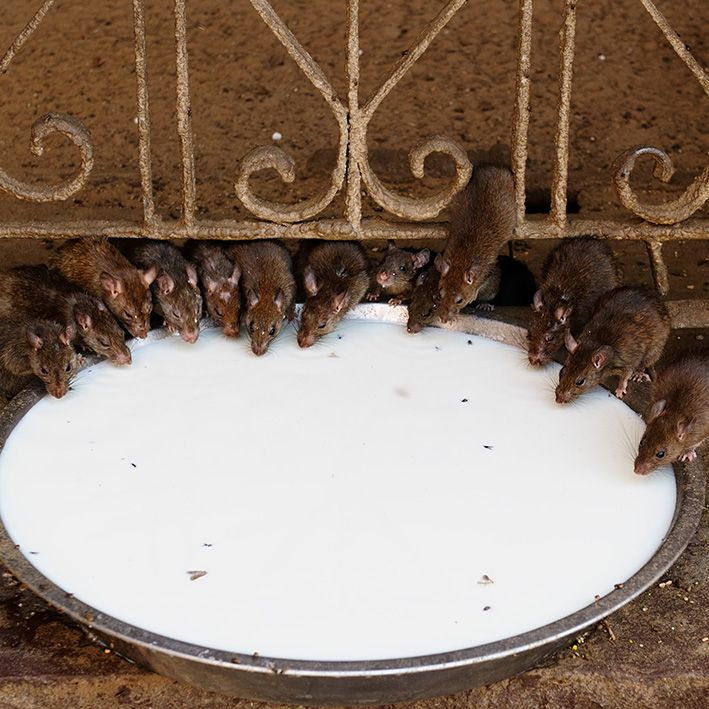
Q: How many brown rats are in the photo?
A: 13